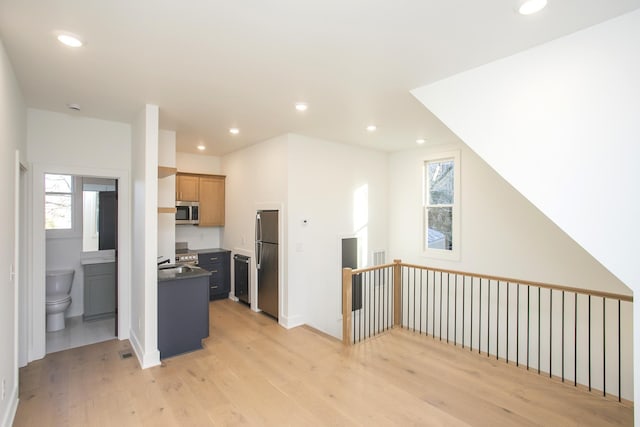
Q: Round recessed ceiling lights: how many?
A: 7